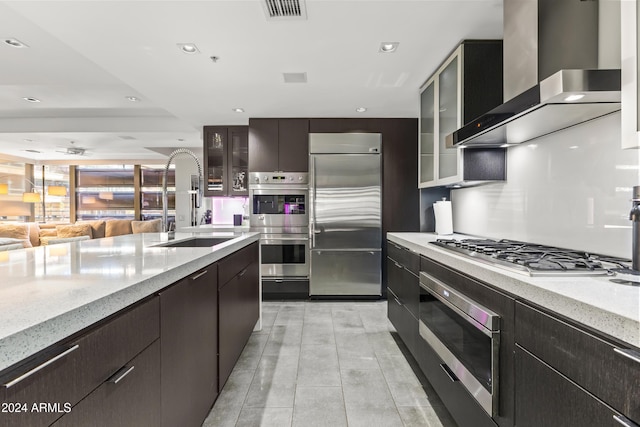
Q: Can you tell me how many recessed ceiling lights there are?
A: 7